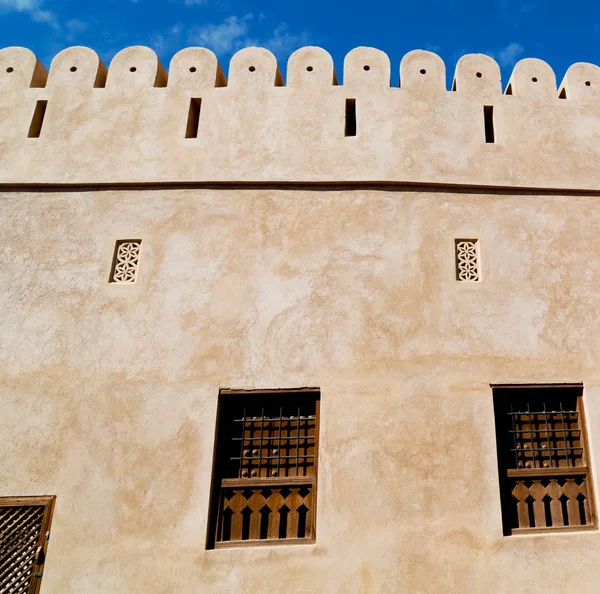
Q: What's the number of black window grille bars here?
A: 14